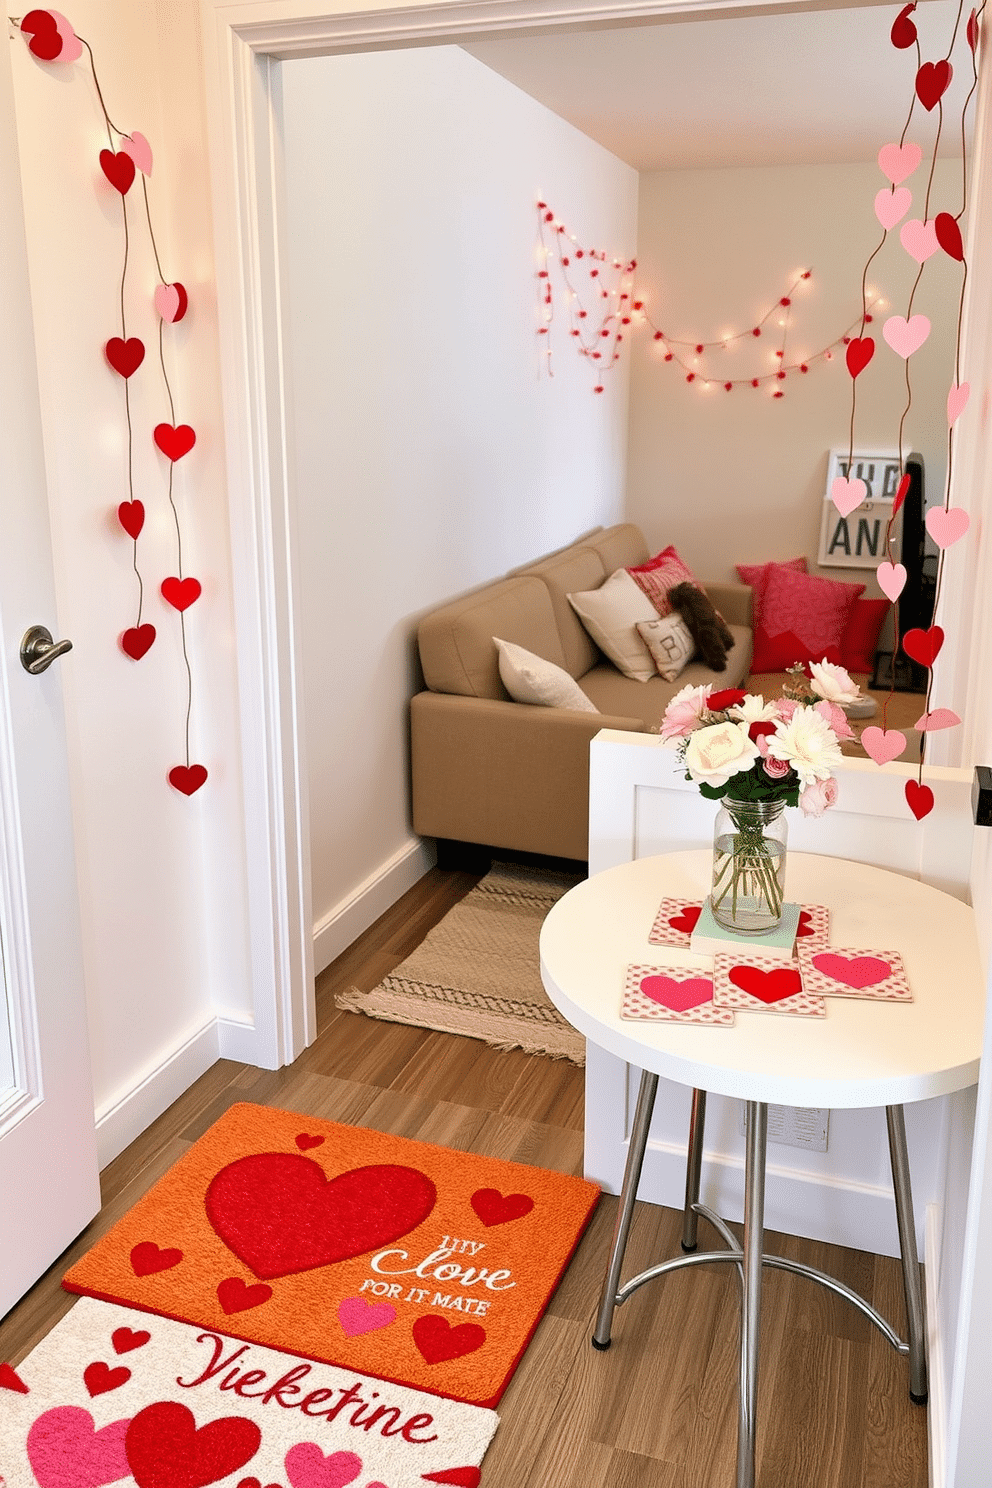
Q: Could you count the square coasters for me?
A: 5